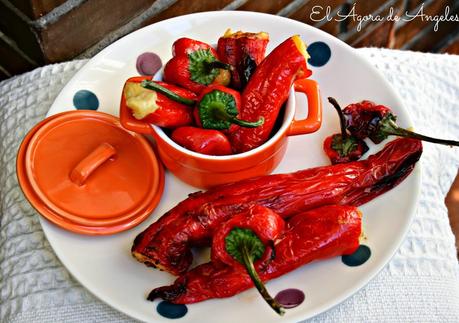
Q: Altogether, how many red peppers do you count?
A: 11